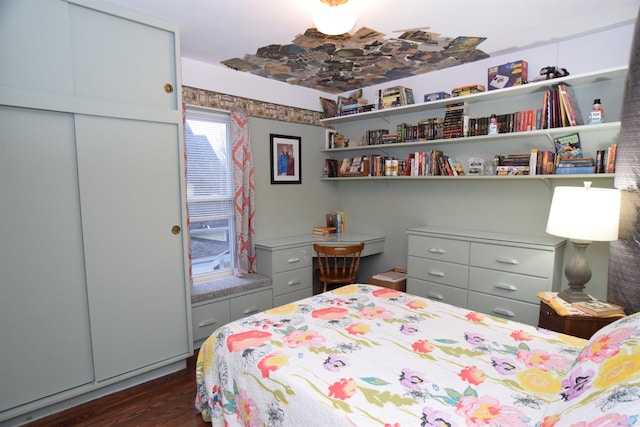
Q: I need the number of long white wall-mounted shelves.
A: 3